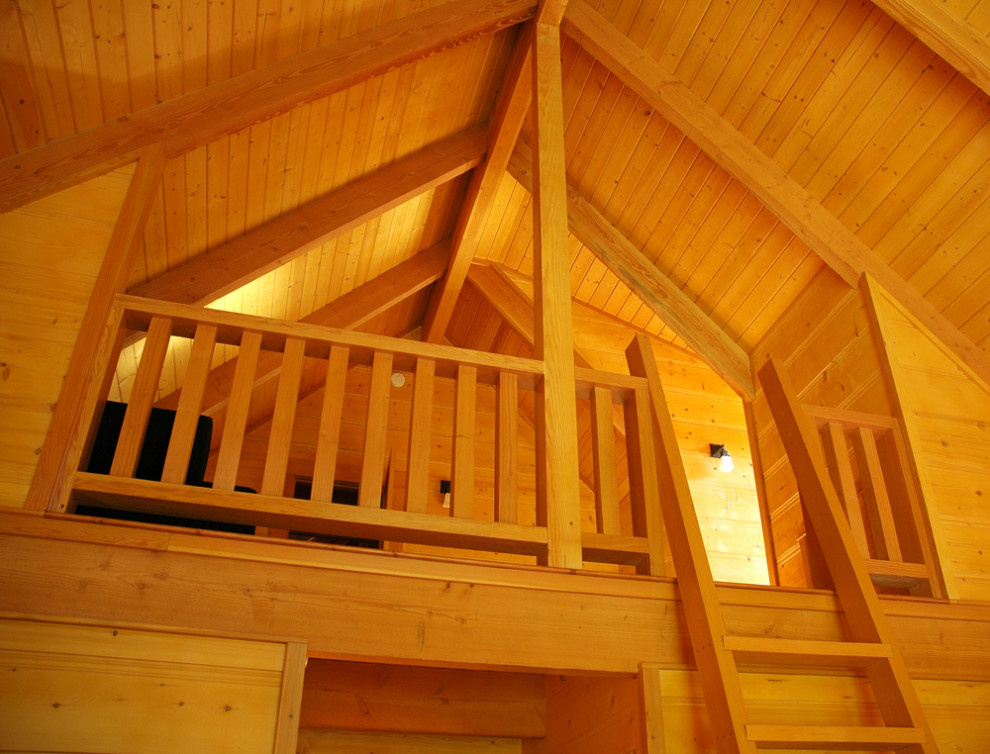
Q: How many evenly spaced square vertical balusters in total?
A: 12